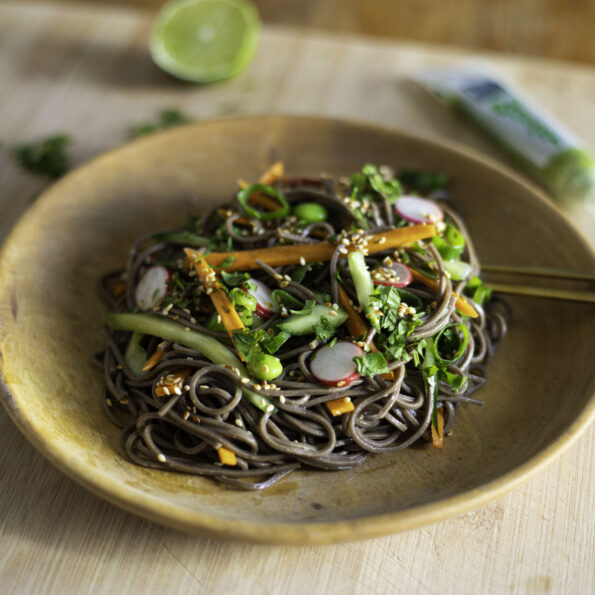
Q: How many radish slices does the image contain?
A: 5